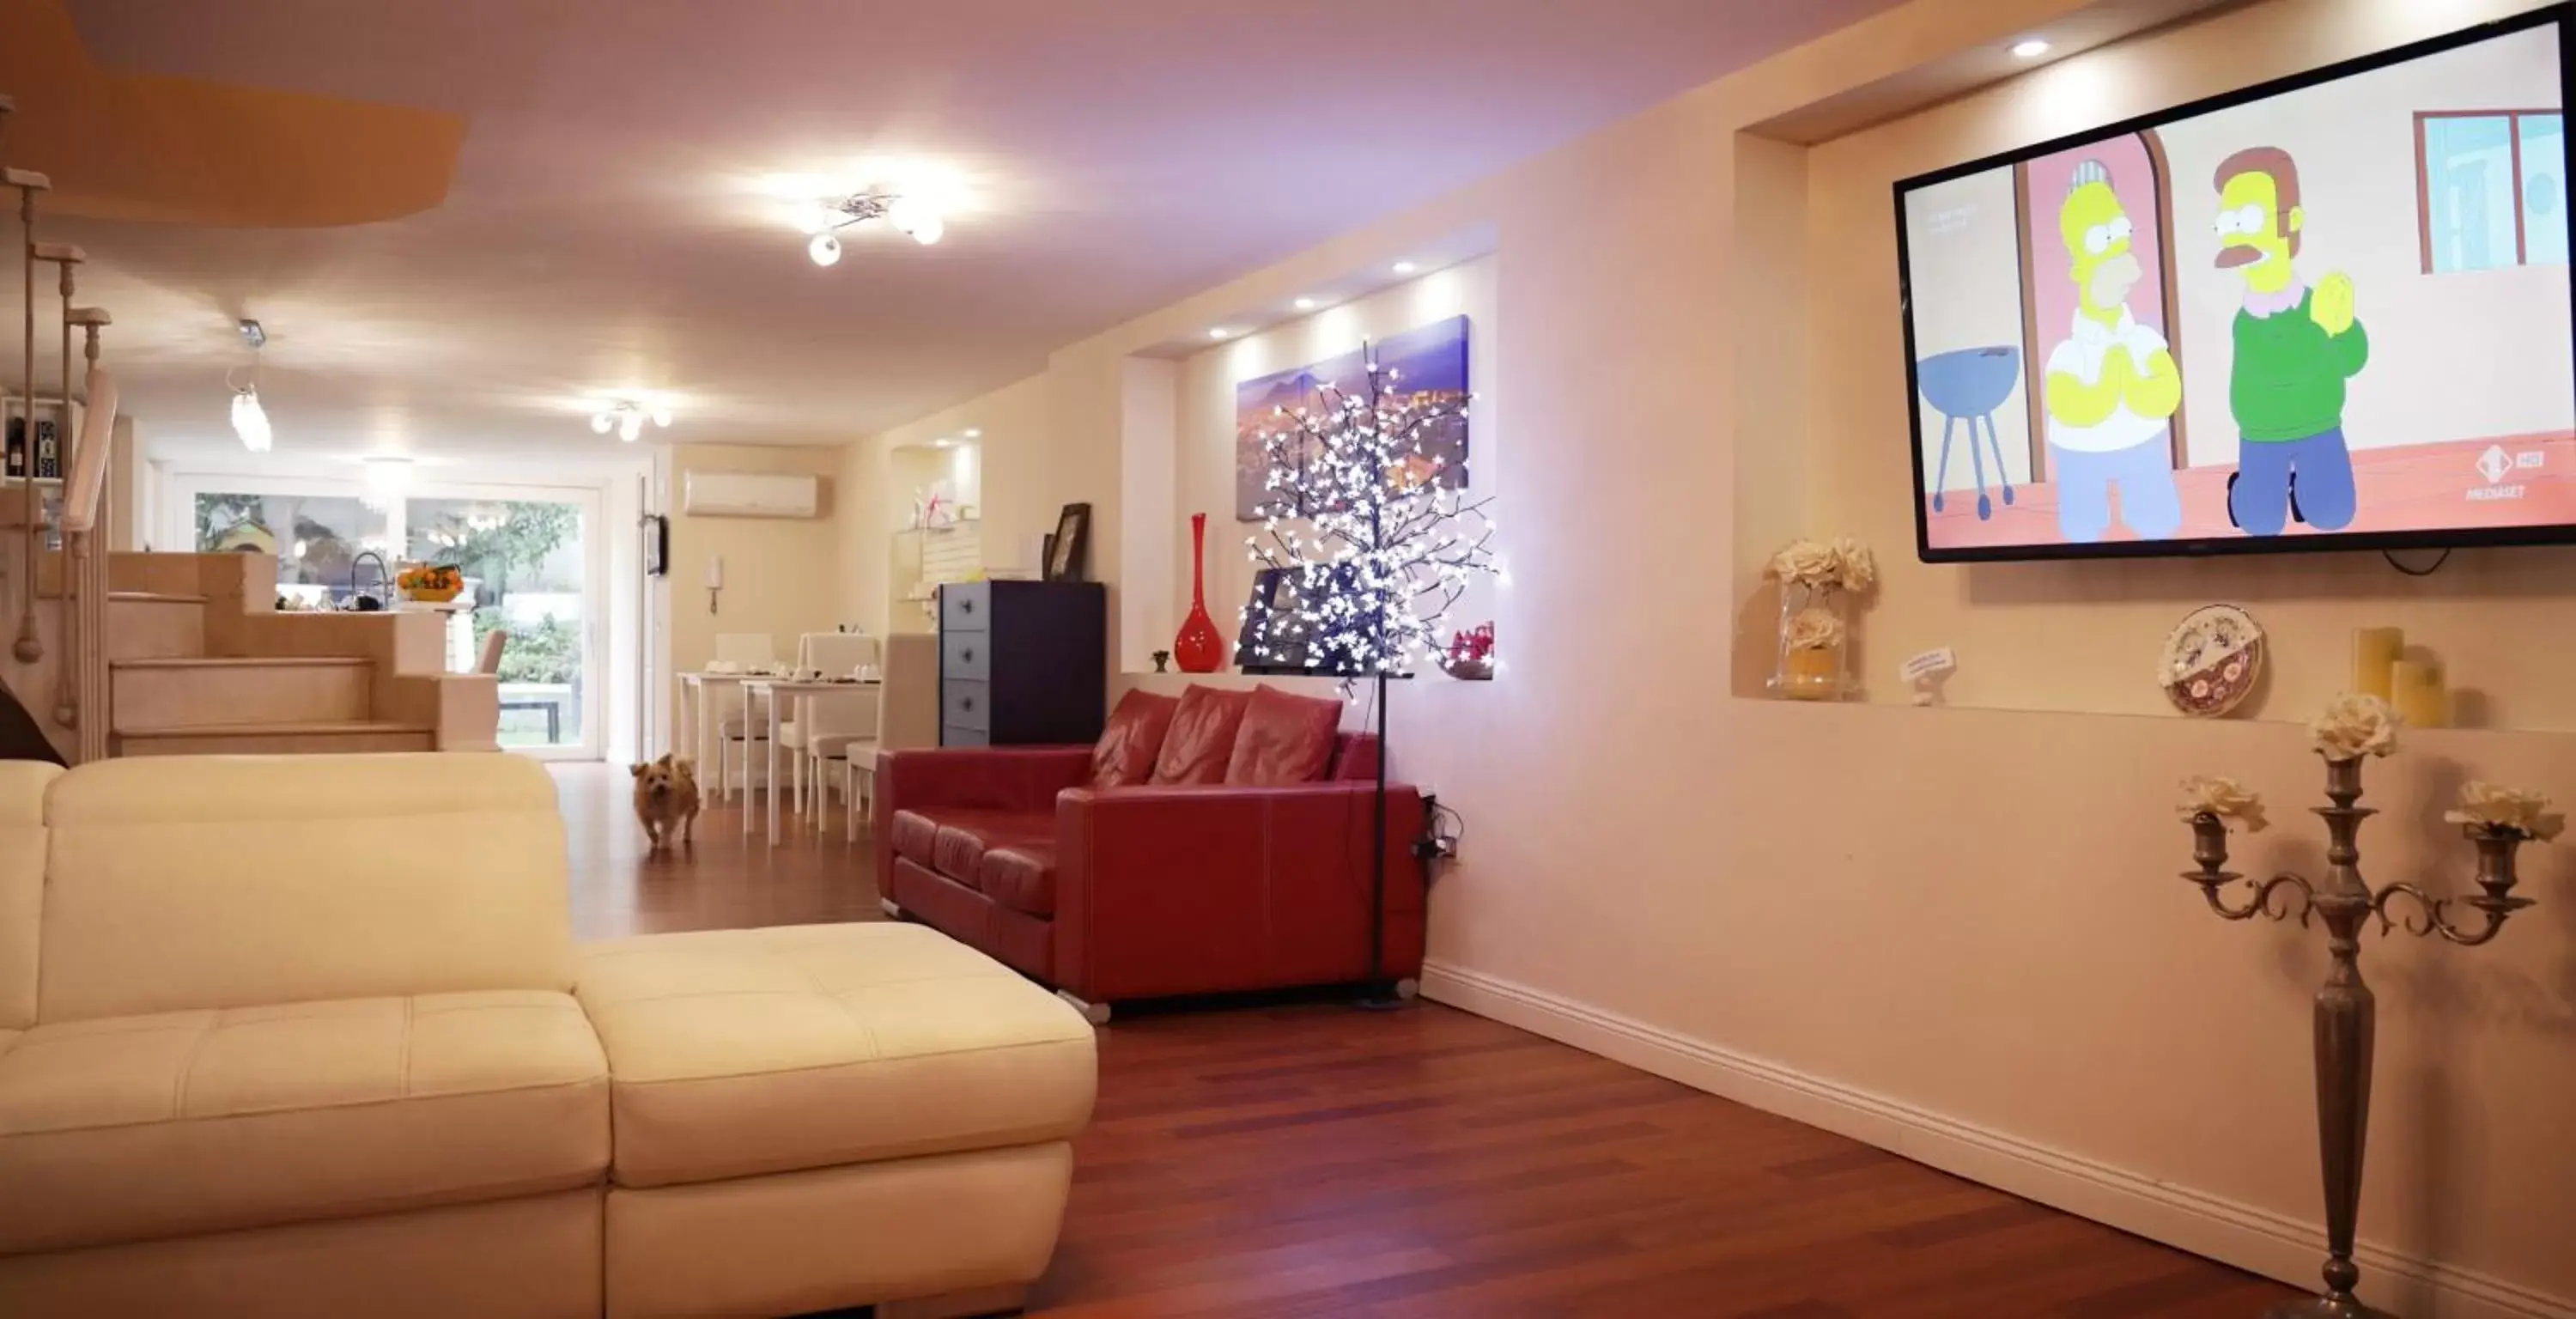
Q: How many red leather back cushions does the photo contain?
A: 3